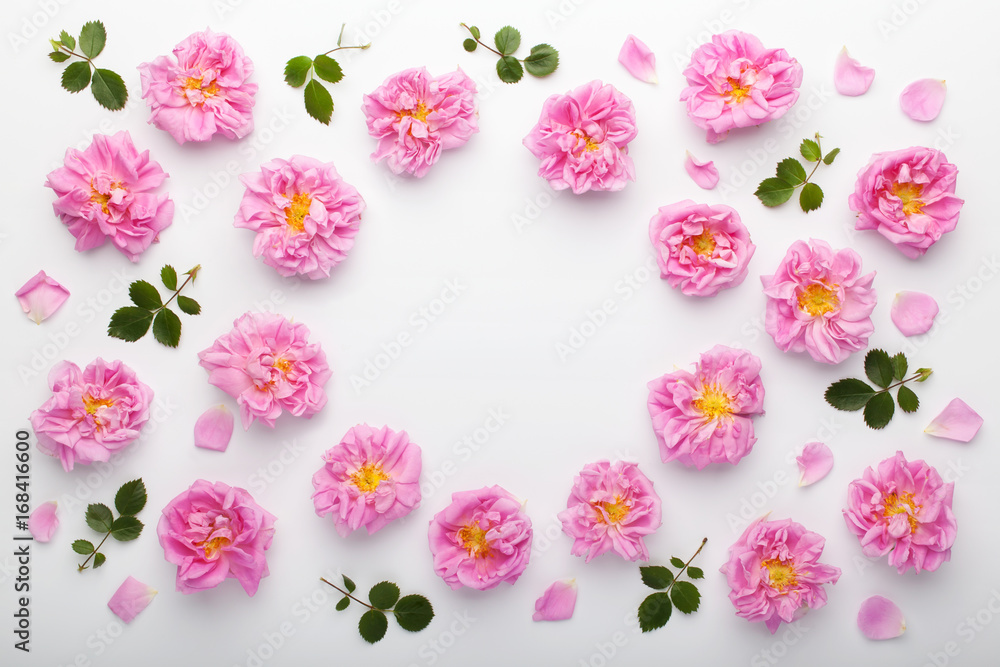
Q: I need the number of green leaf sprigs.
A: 9